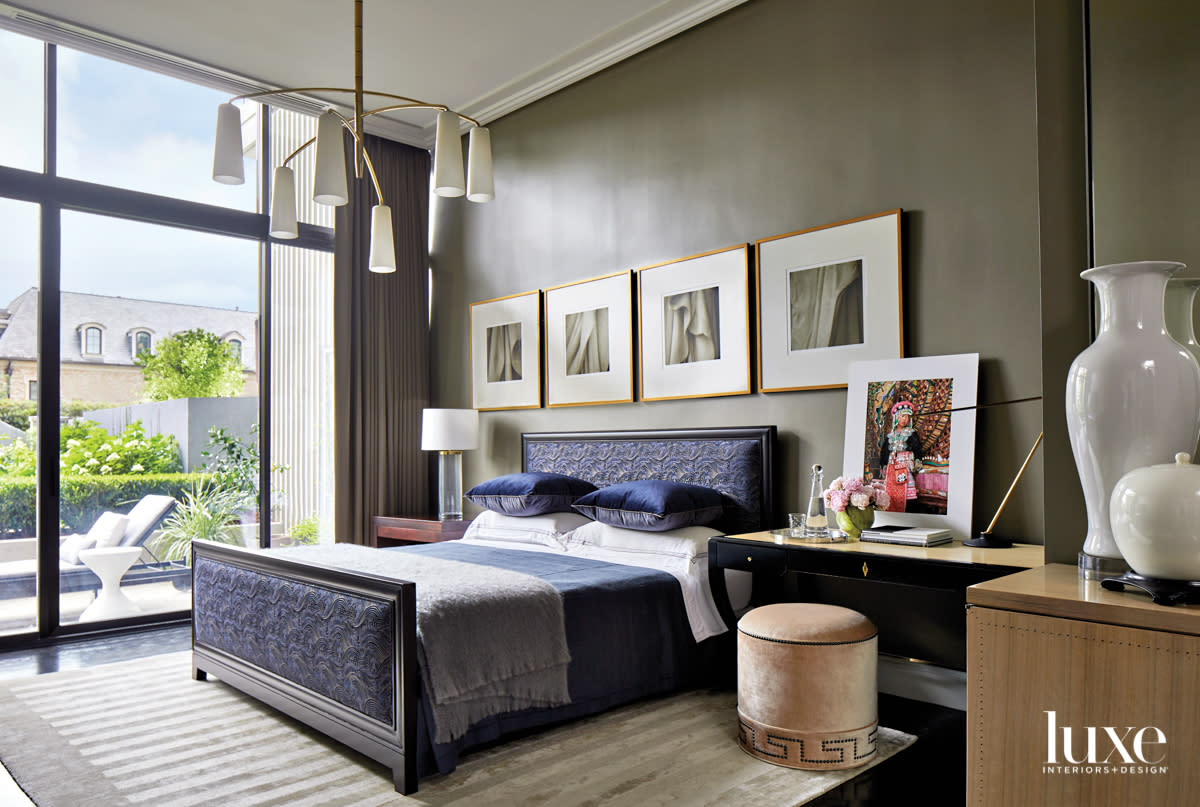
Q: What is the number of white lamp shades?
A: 7